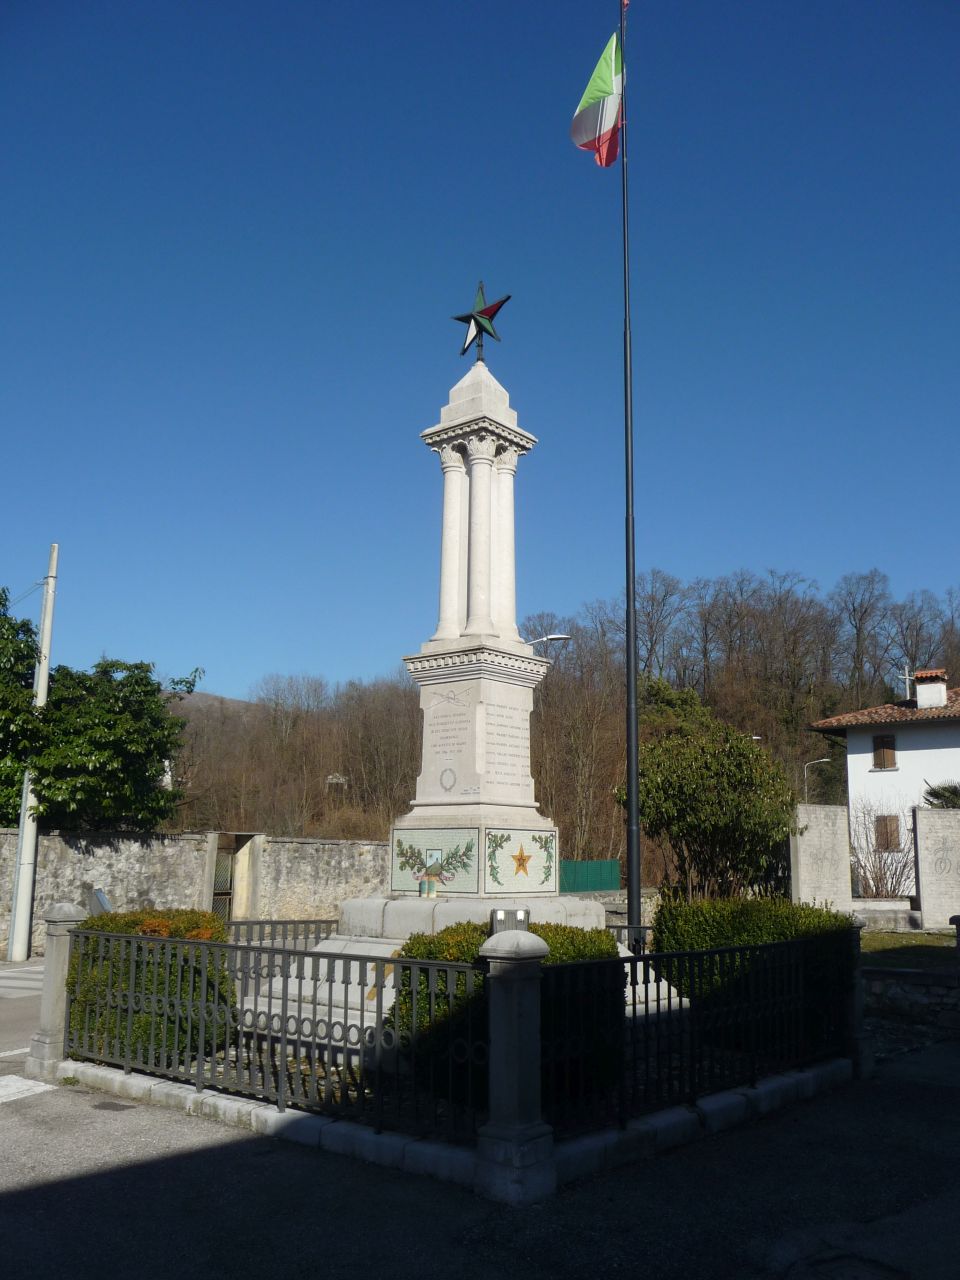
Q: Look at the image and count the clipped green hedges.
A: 3